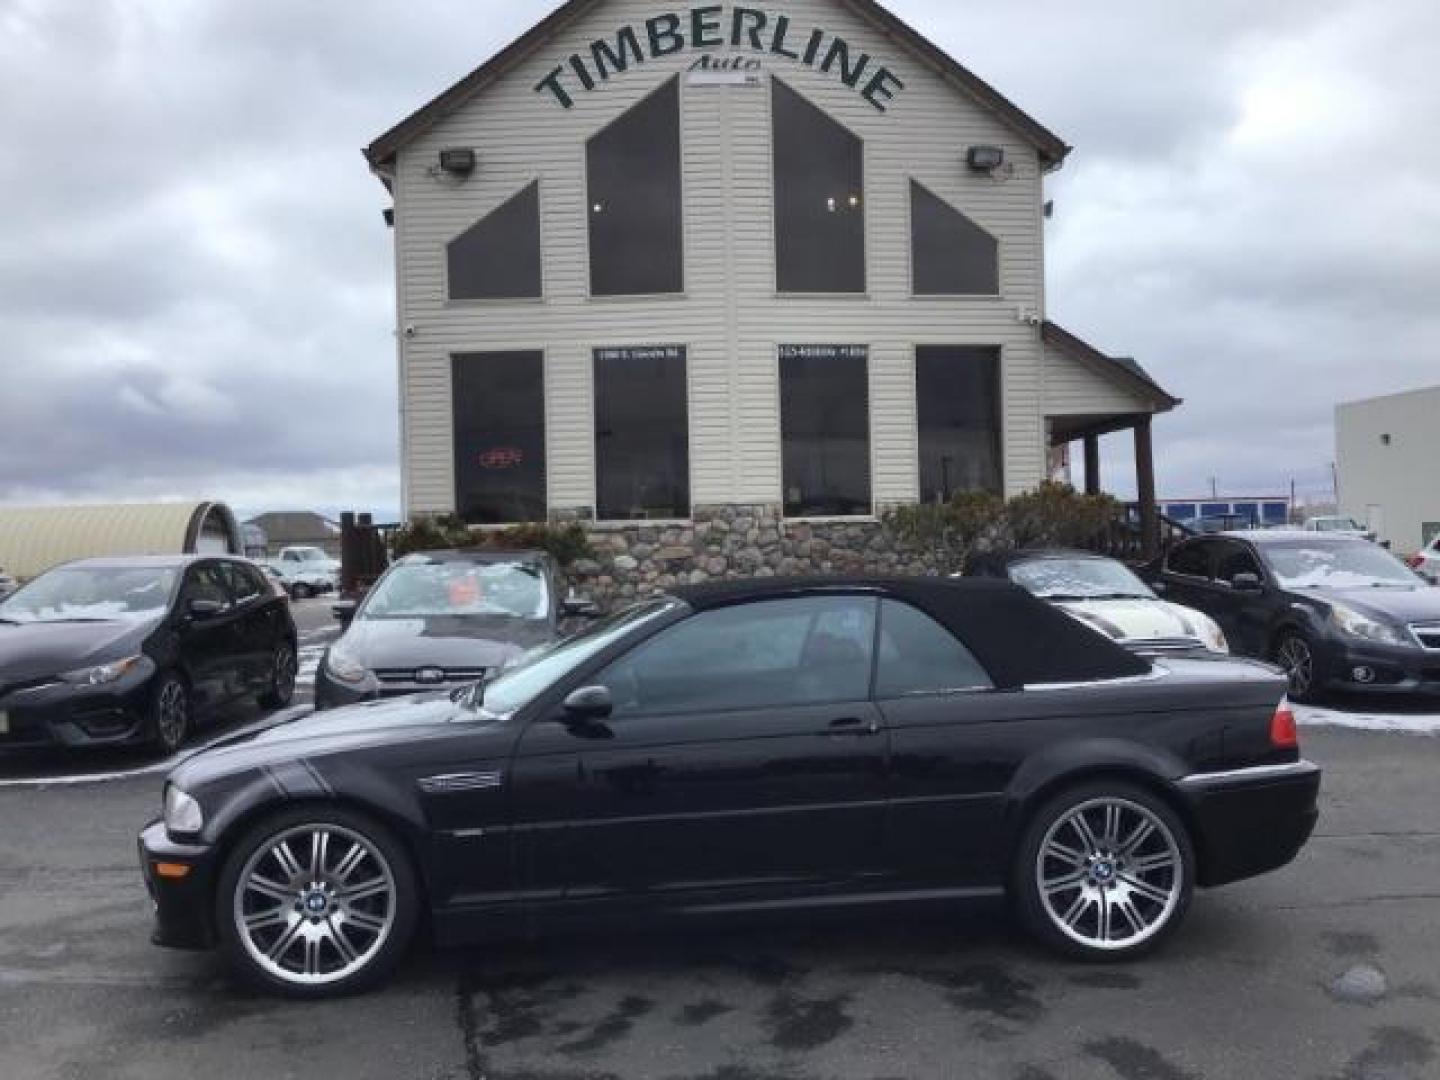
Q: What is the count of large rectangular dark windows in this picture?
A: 4